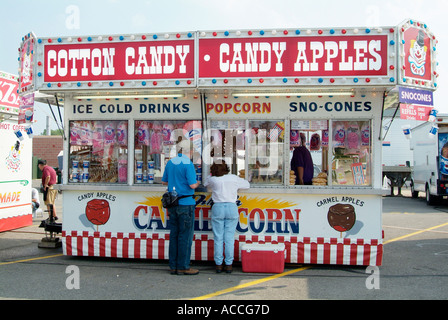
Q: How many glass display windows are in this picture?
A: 6